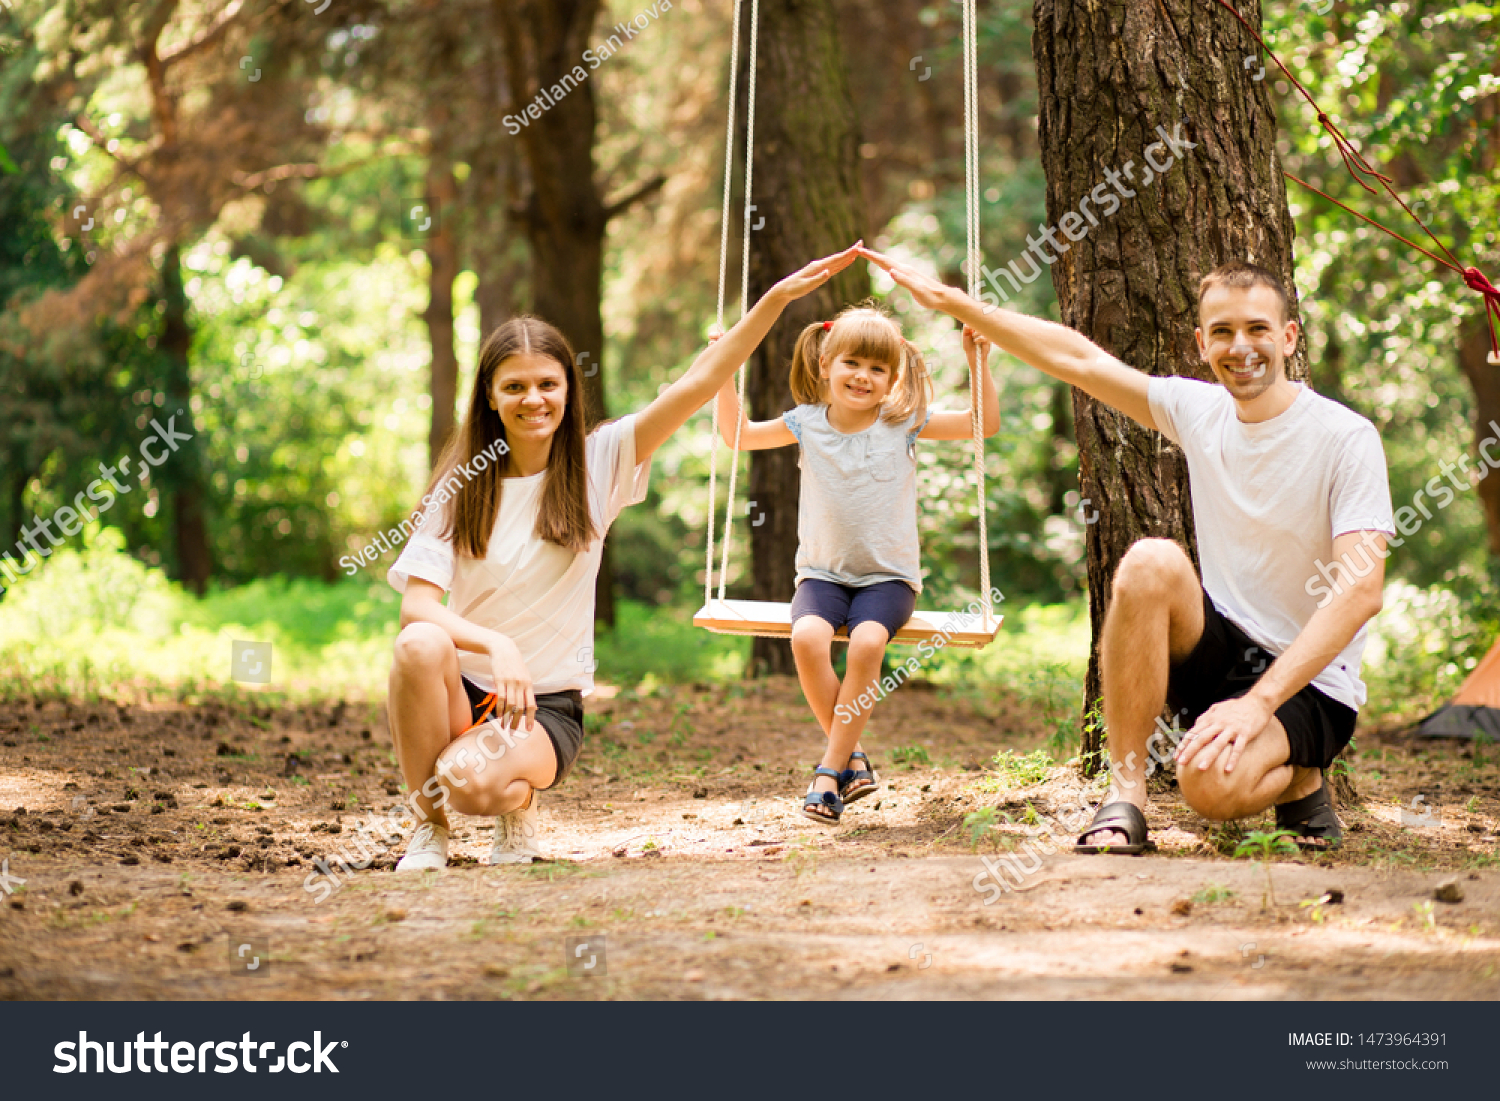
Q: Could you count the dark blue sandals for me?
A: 2